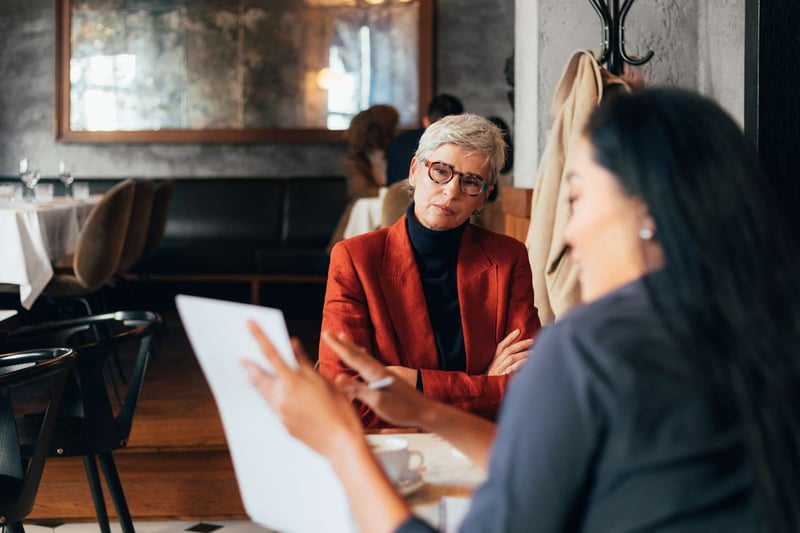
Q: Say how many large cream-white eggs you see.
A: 0